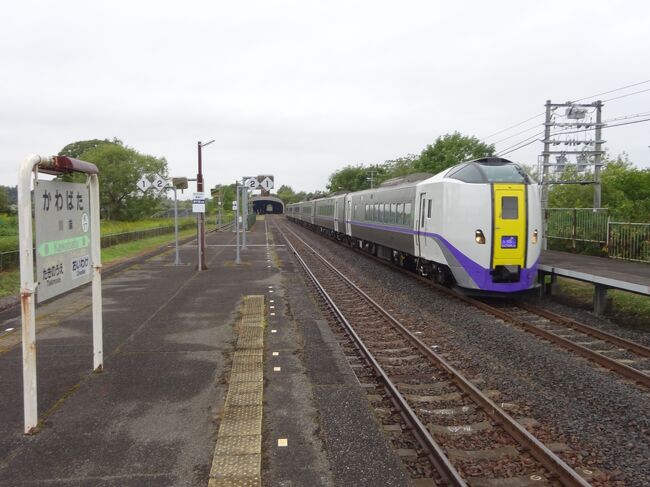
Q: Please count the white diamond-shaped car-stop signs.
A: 4